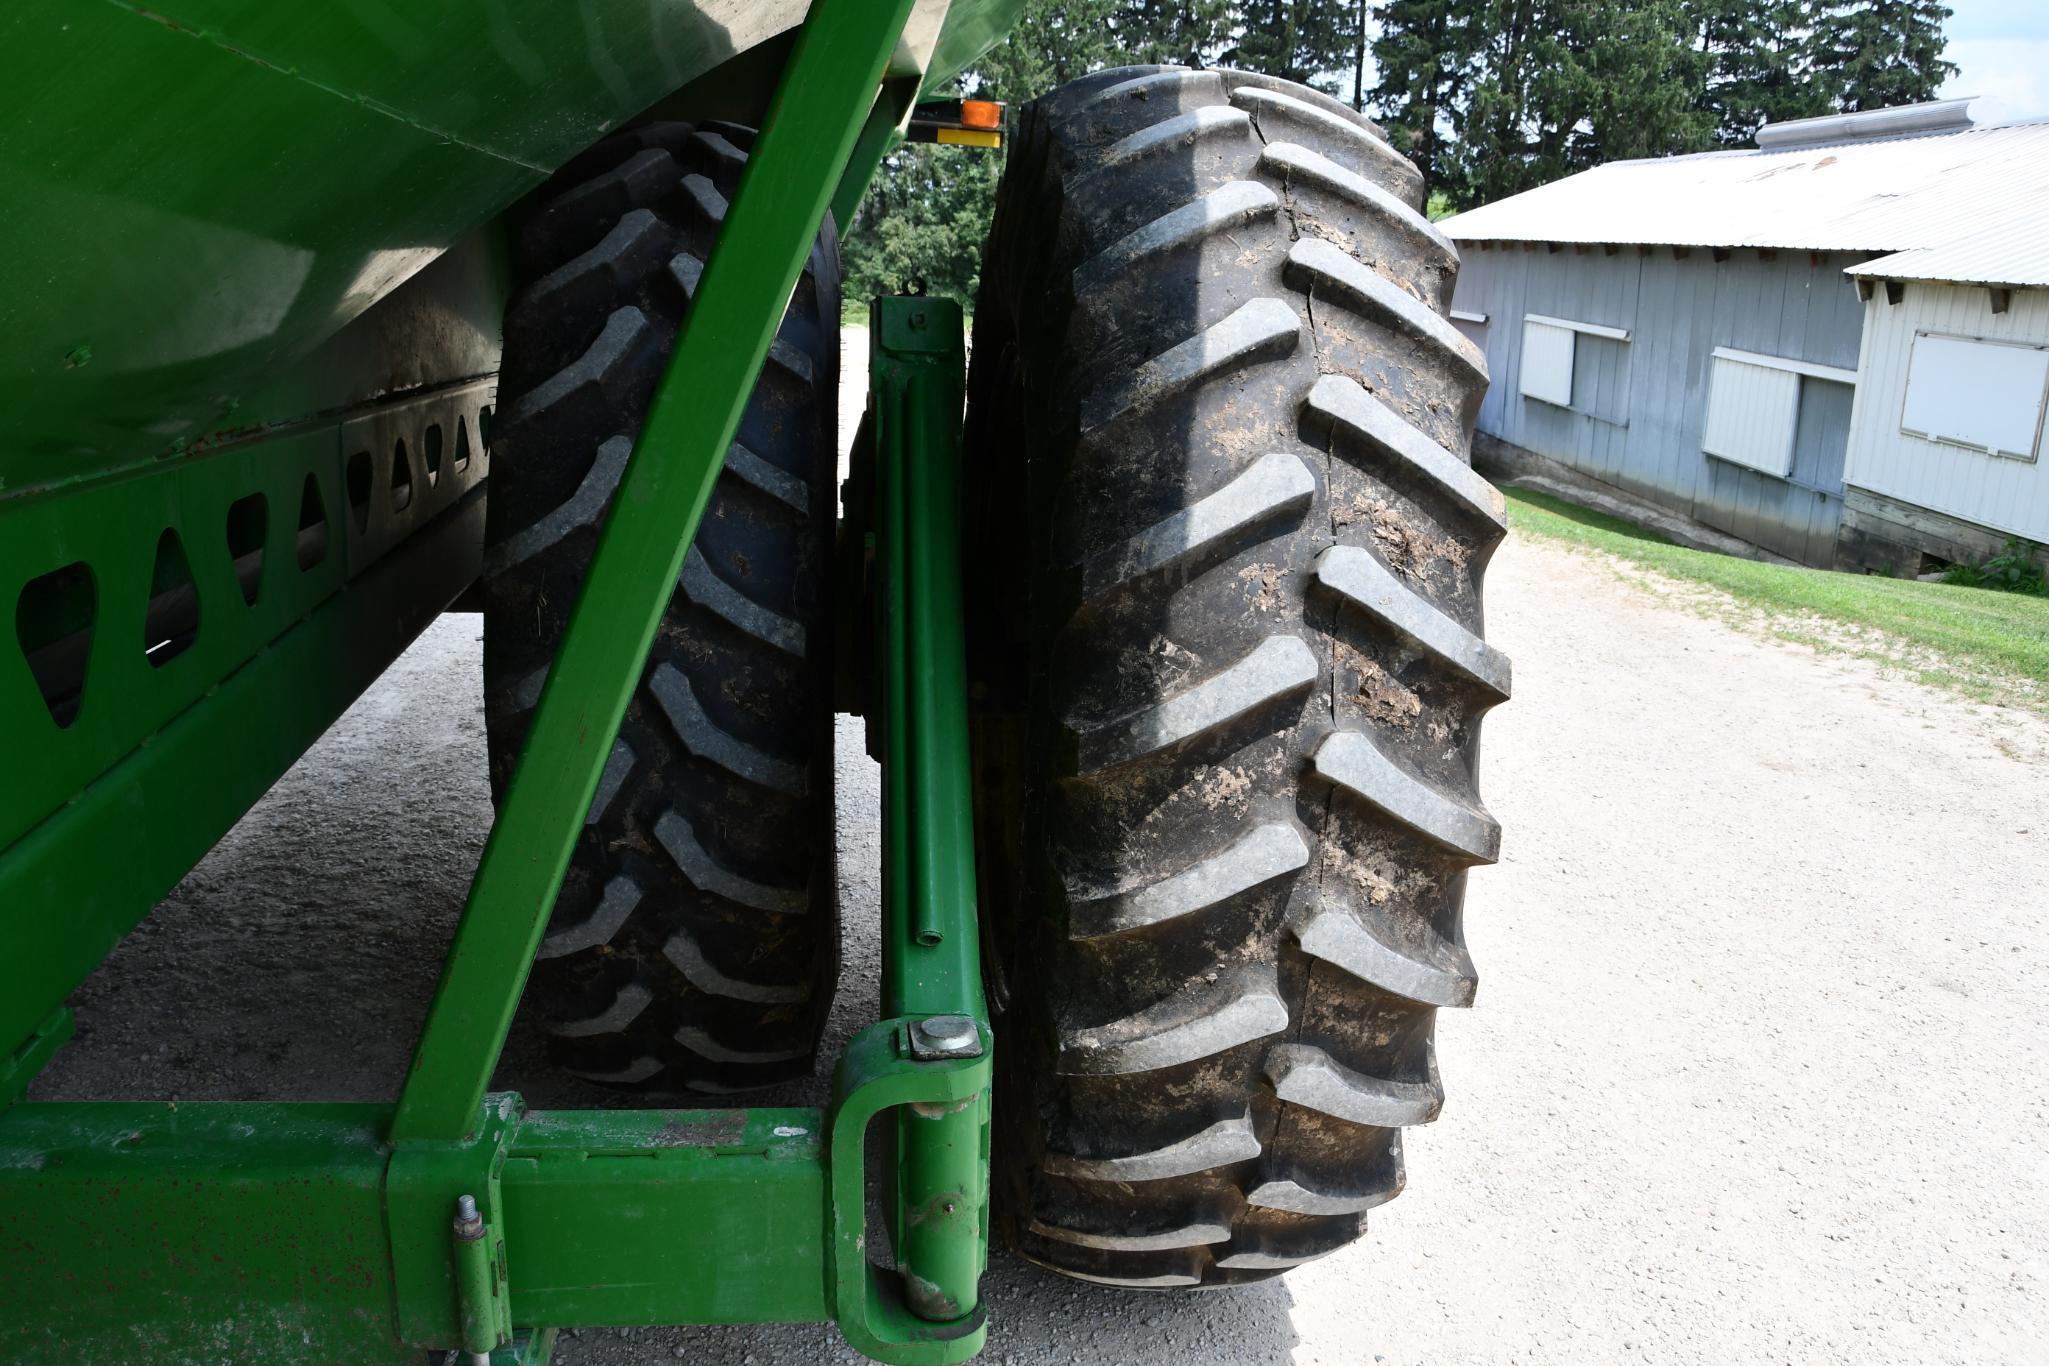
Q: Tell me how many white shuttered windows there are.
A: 3